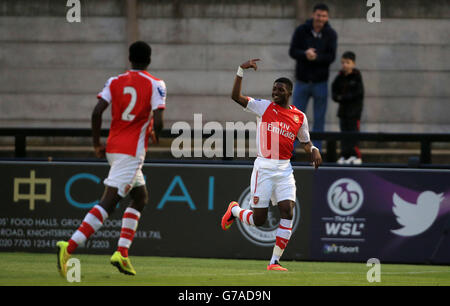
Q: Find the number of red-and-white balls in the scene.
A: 0